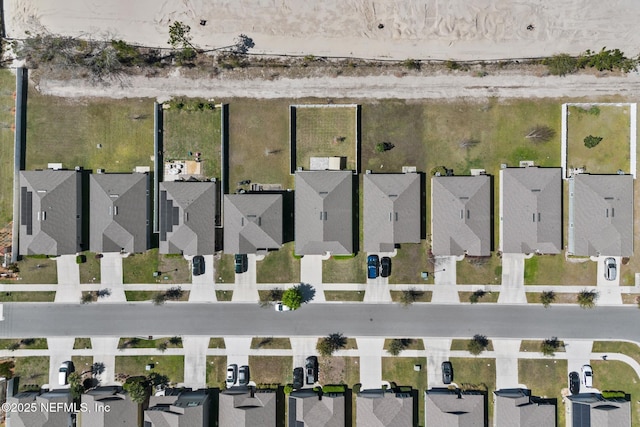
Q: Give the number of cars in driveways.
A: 13